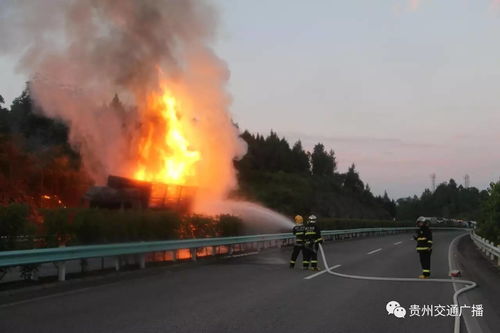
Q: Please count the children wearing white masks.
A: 0